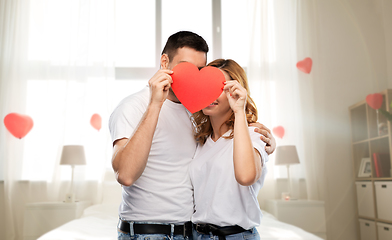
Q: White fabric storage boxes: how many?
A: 4